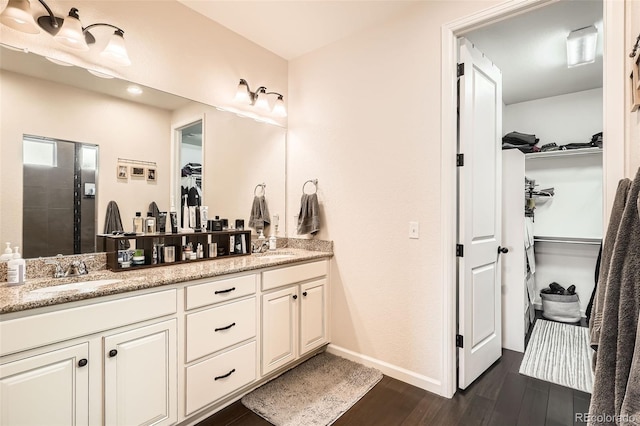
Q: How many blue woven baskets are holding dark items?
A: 0